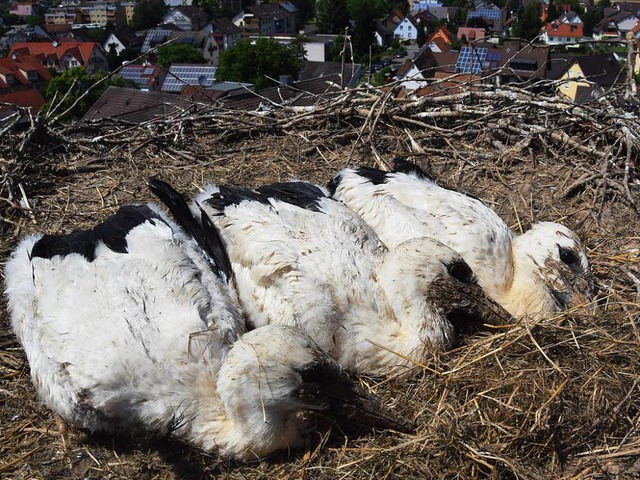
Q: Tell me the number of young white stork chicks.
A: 3